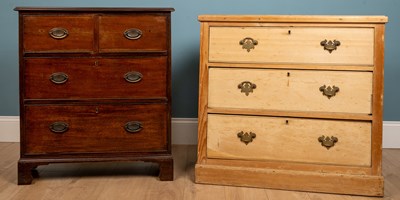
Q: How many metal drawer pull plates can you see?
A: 12